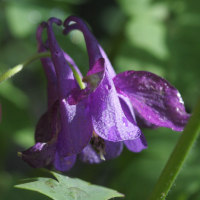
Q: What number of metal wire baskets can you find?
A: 0